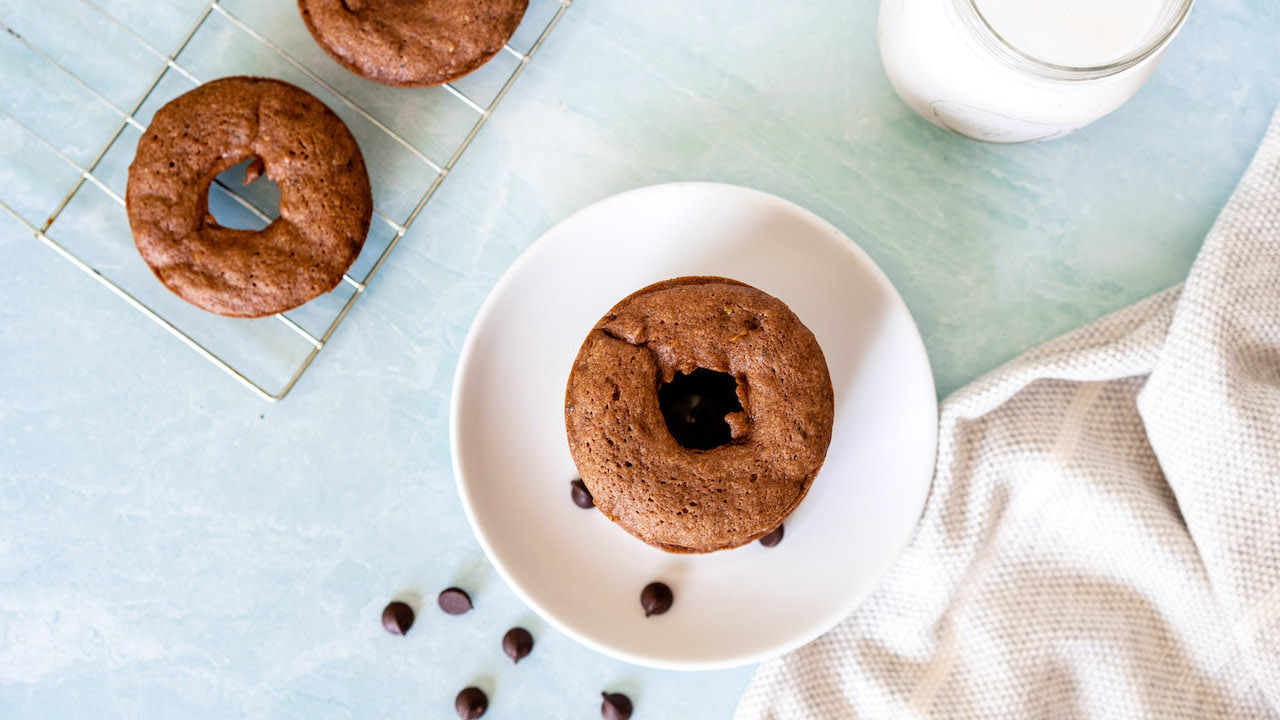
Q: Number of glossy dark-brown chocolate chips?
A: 8